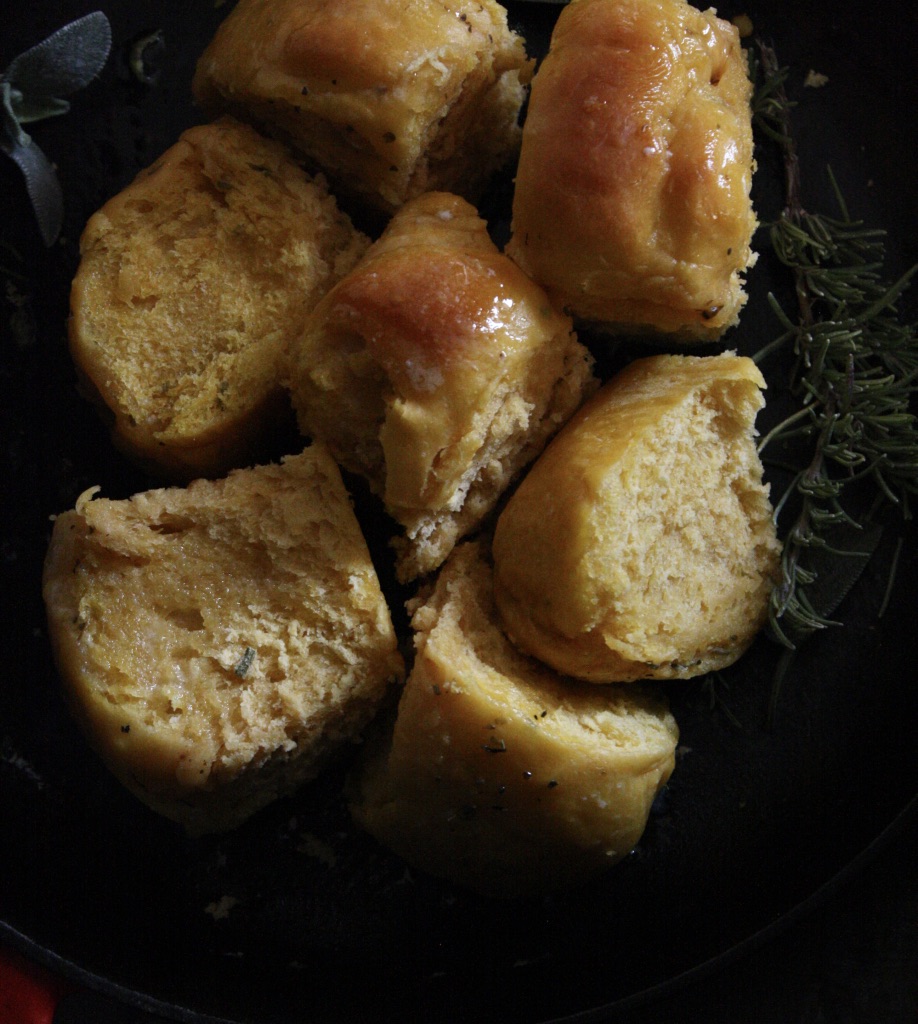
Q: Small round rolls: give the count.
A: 7